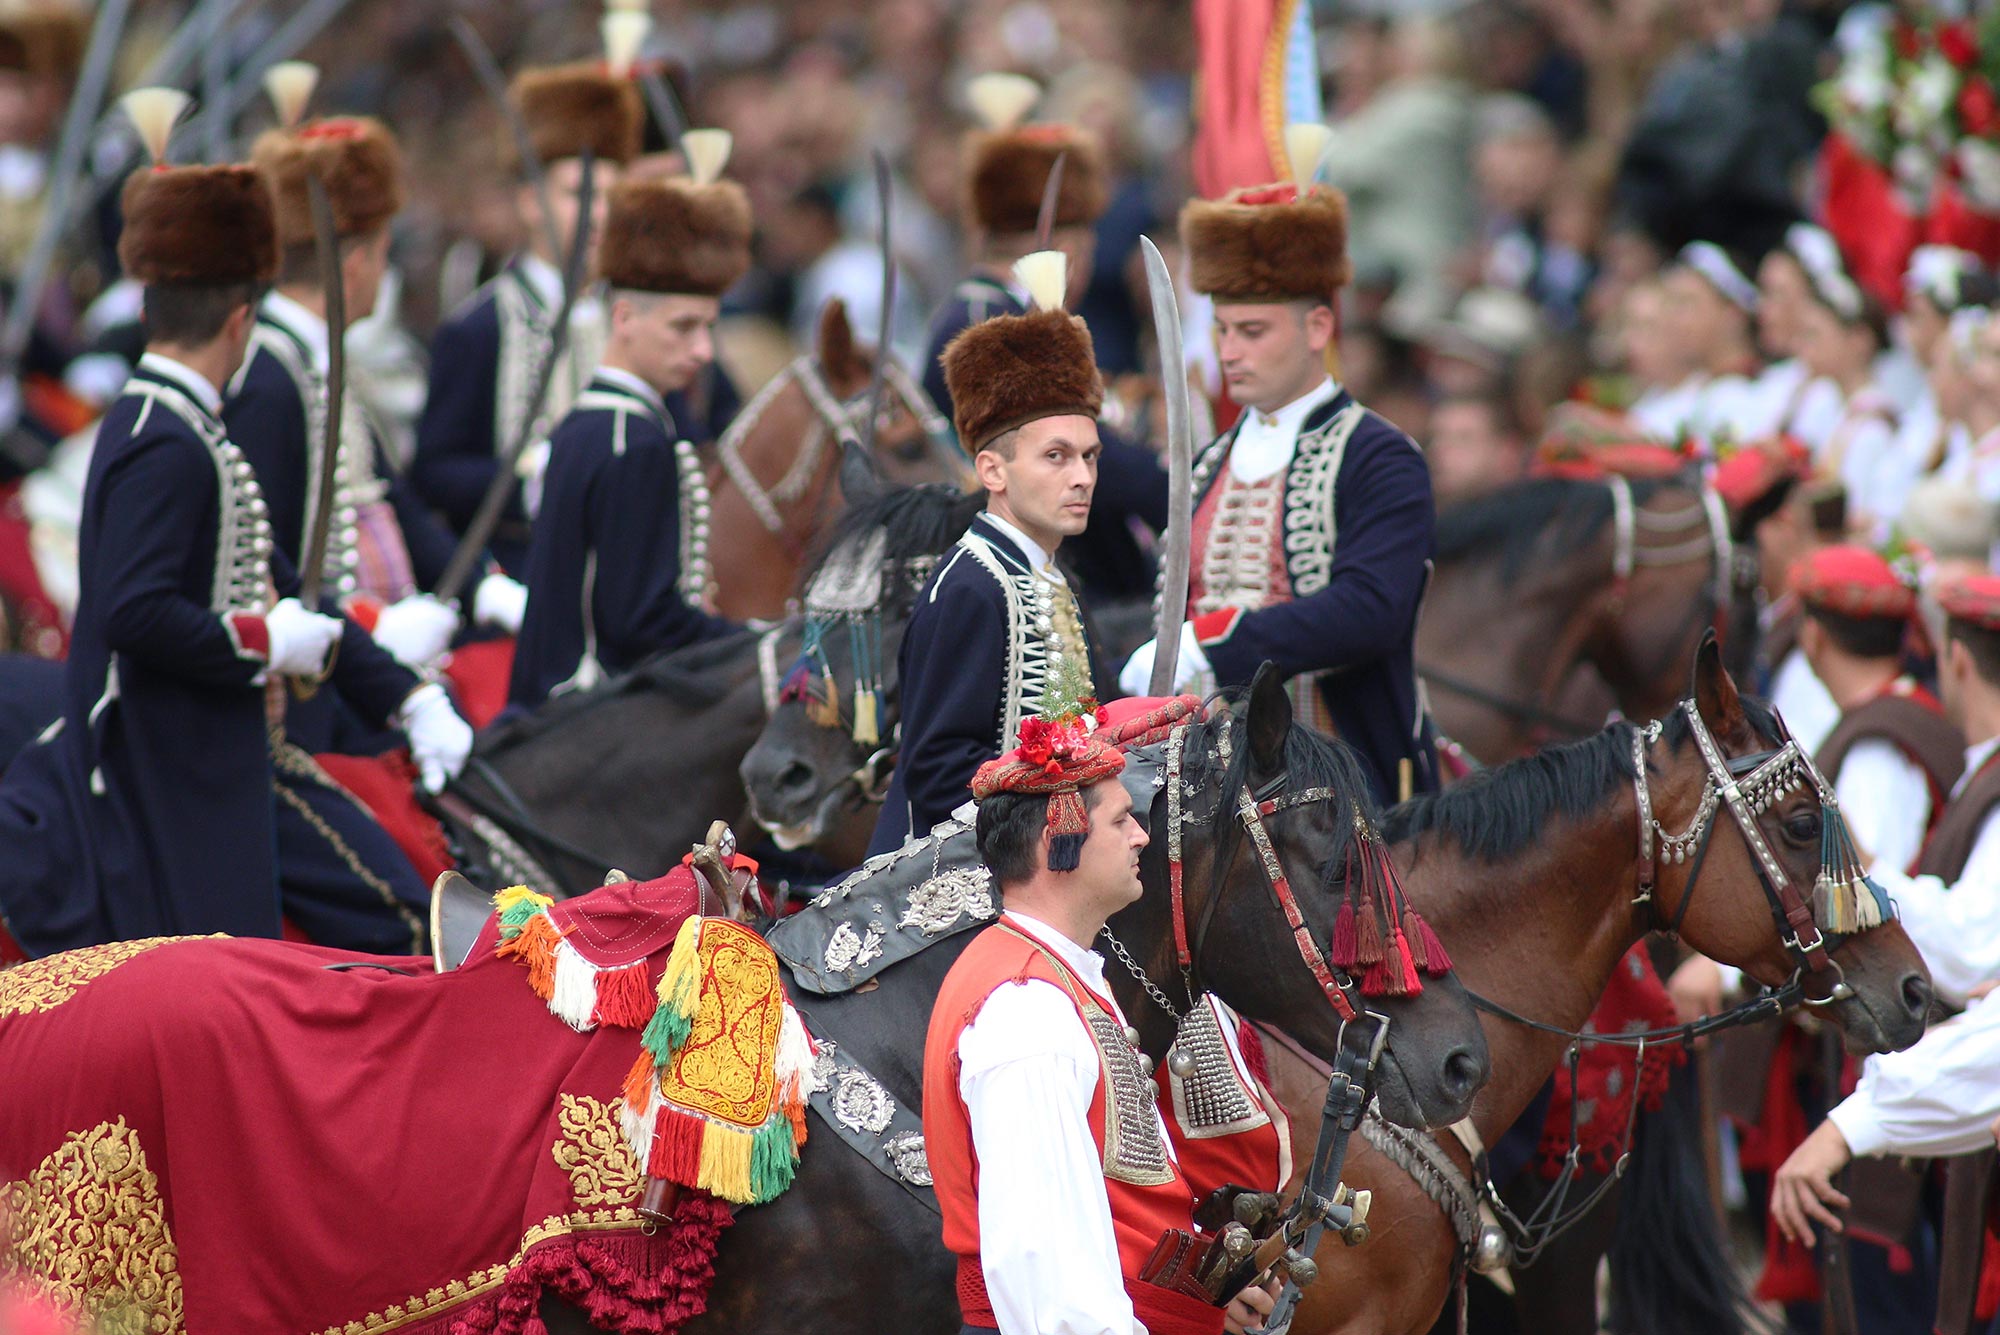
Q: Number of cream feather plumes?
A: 7